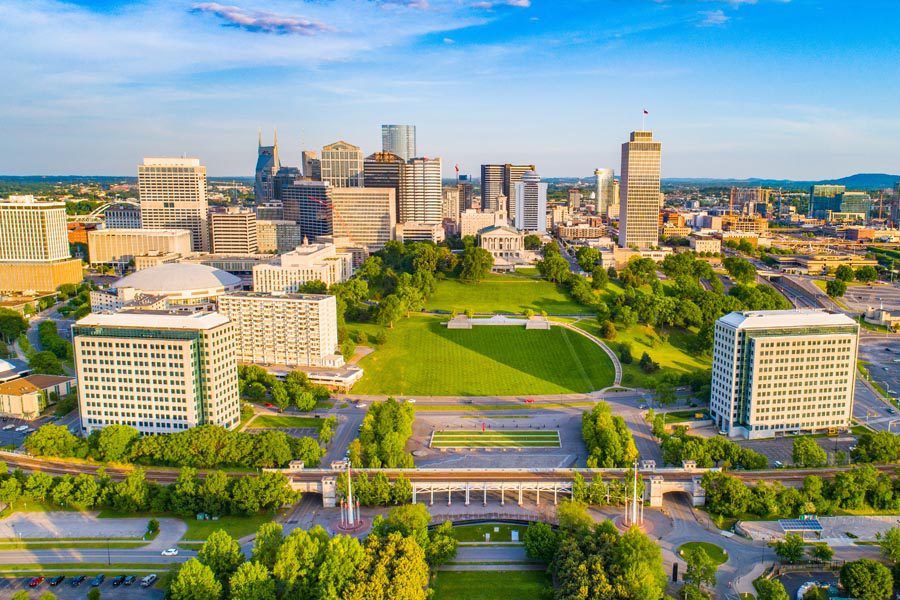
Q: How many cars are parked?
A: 7